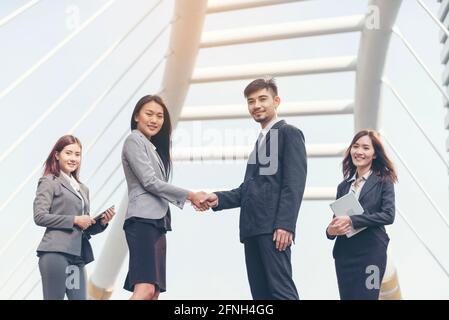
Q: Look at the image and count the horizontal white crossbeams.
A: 6